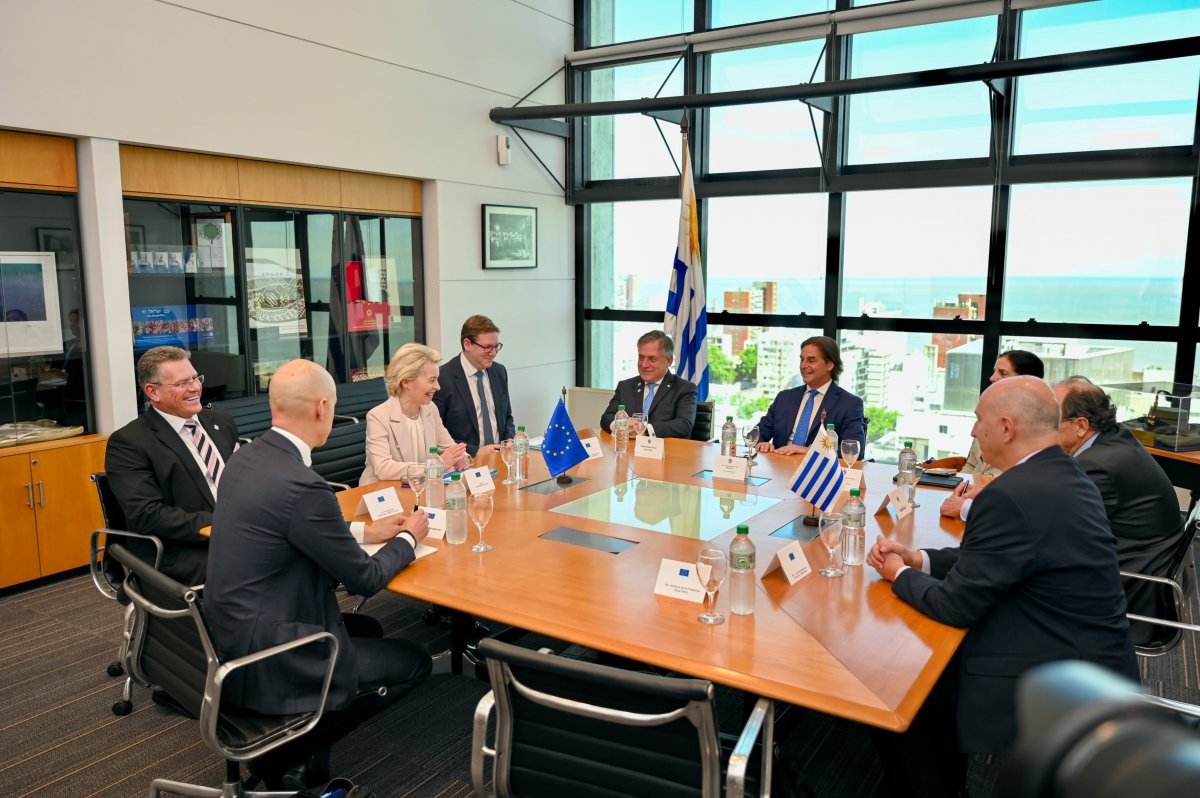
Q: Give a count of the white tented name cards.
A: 10